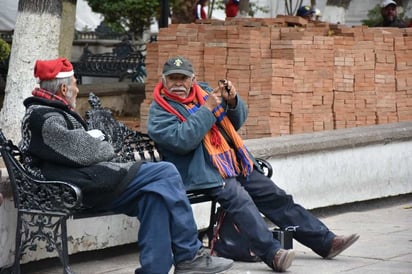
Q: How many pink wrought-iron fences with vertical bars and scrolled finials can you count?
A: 0